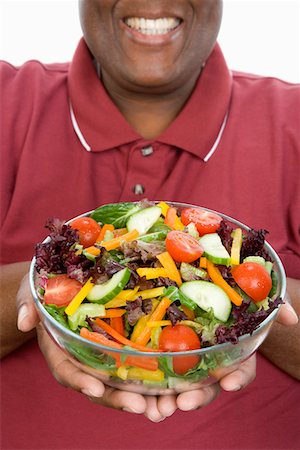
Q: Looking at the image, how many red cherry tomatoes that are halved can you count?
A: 3